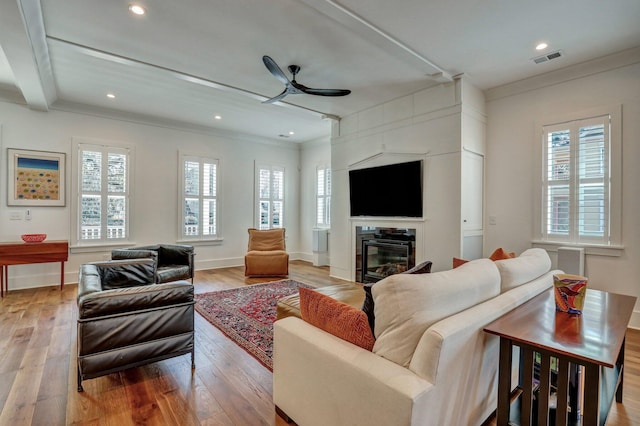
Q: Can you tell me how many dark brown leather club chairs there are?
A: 2